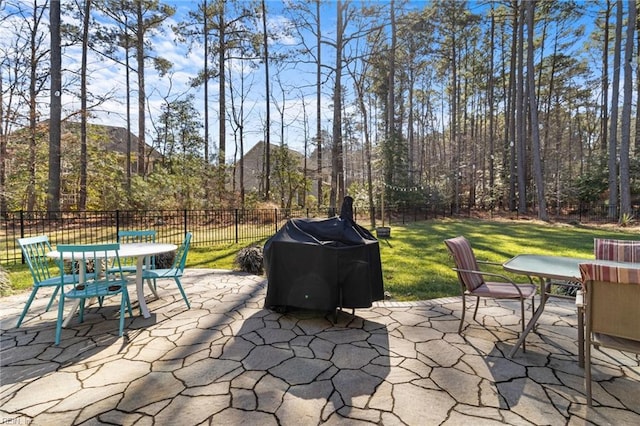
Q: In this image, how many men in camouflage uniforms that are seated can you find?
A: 0